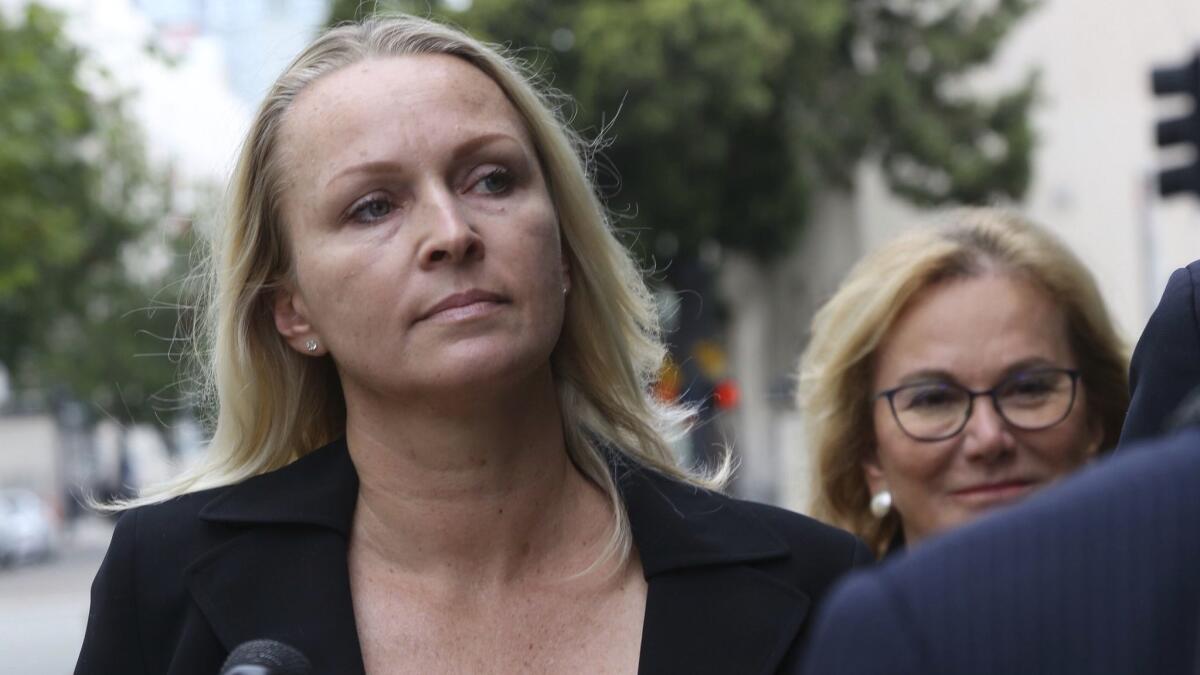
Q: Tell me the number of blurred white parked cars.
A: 1